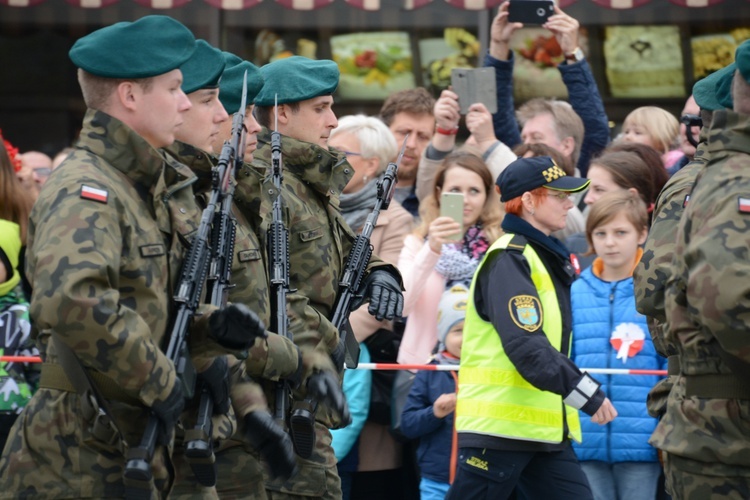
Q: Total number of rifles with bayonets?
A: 4